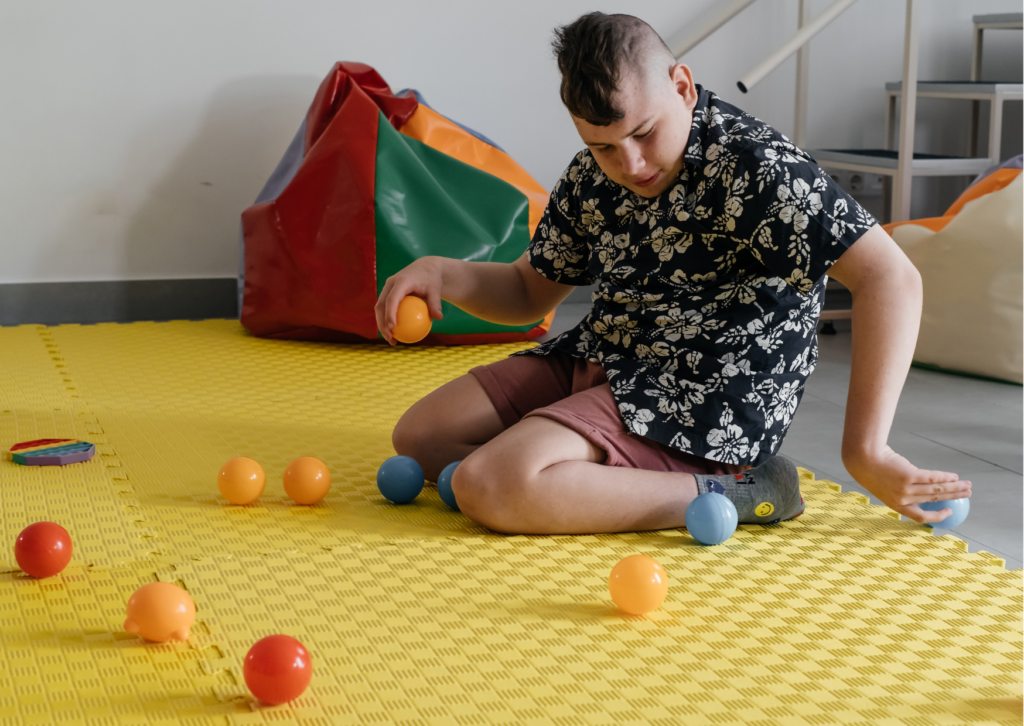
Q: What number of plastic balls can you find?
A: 11